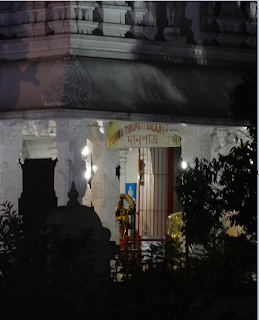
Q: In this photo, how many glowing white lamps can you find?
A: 4